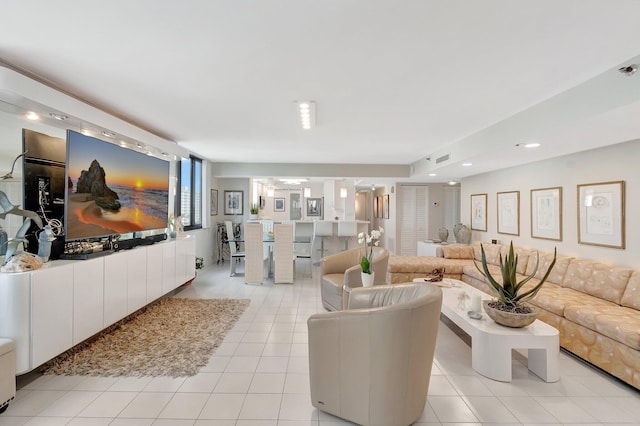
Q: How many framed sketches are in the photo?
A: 4